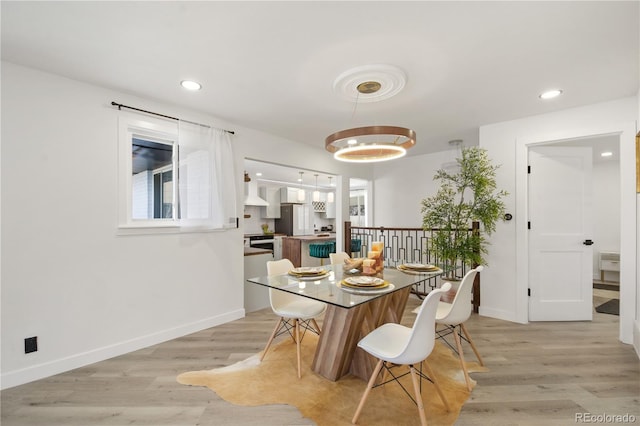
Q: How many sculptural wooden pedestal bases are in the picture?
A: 1